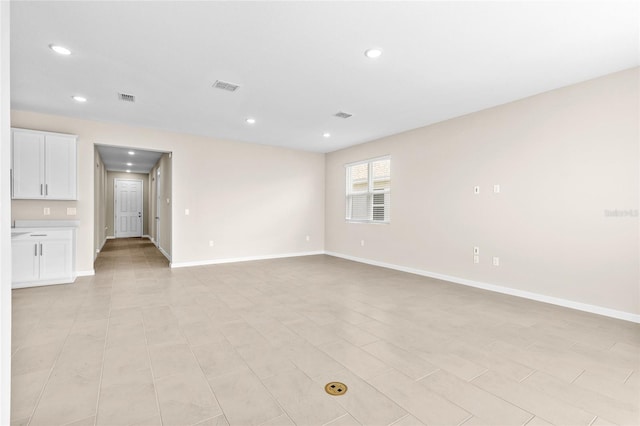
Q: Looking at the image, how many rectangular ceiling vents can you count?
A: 3